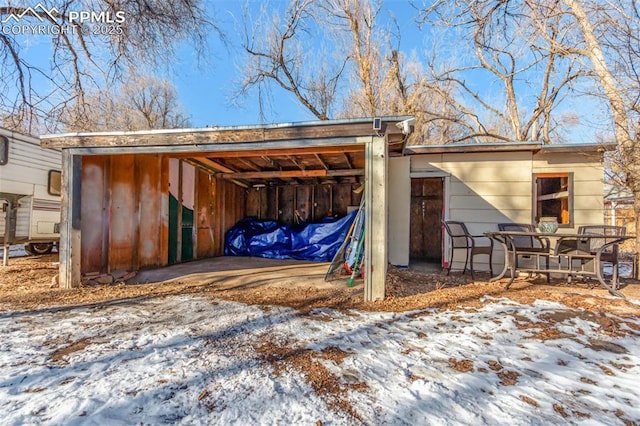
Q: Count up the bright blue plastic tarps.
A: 1